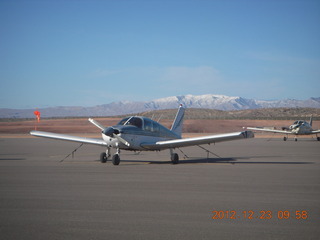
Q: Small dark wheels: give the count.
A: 6